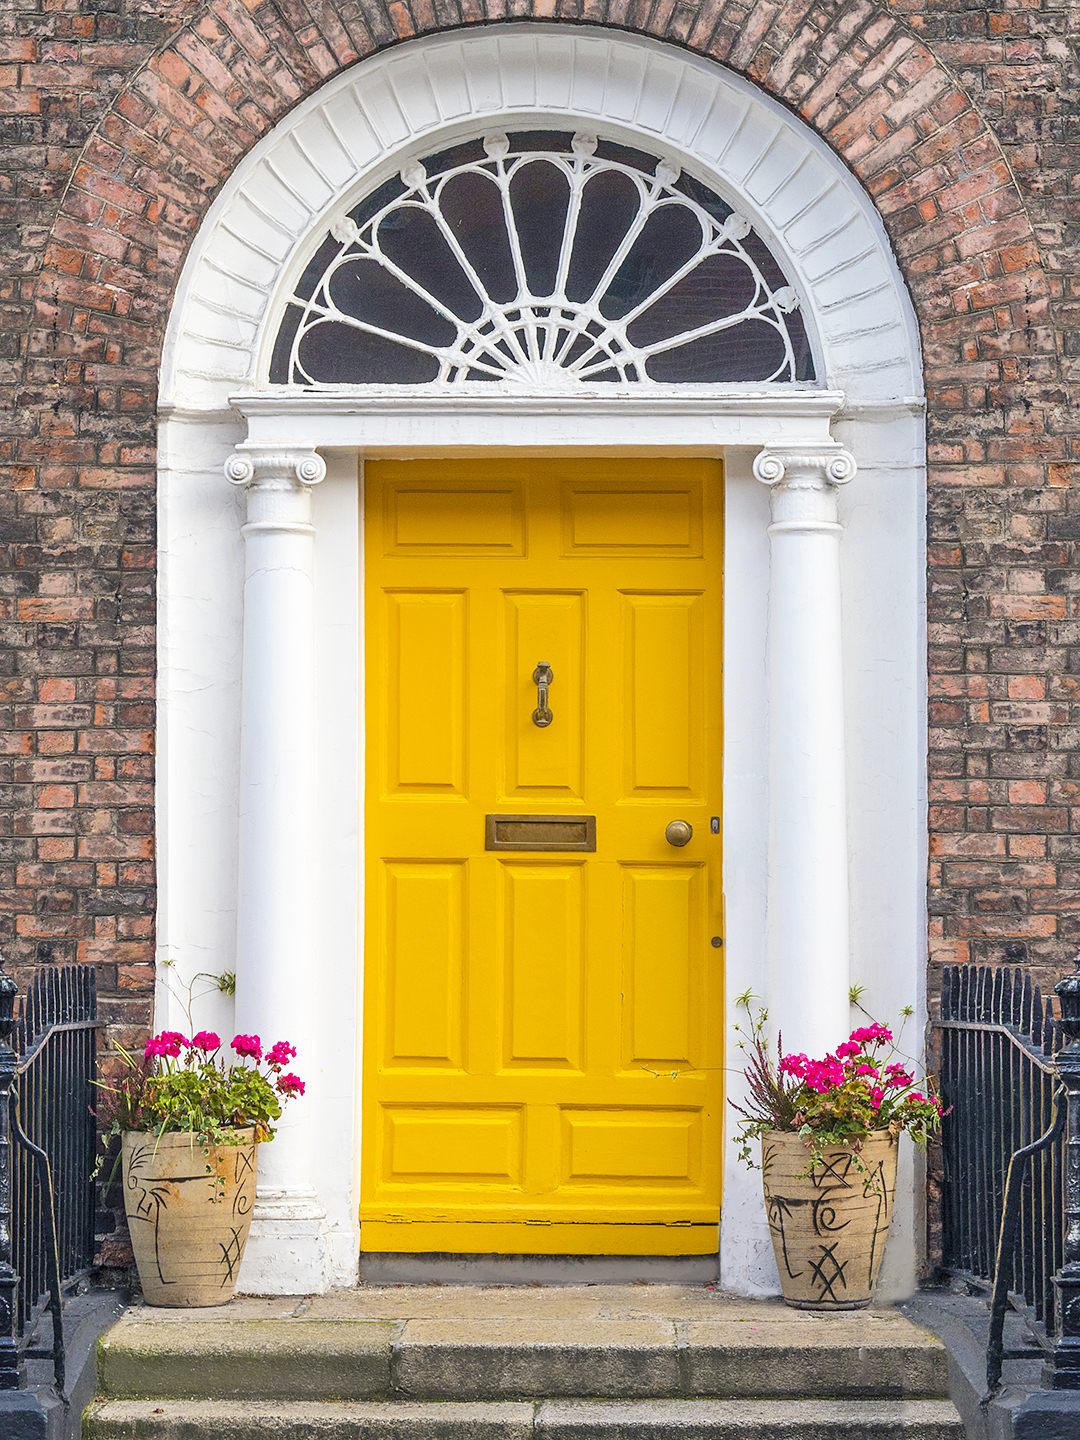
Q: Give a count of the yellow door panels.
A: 10